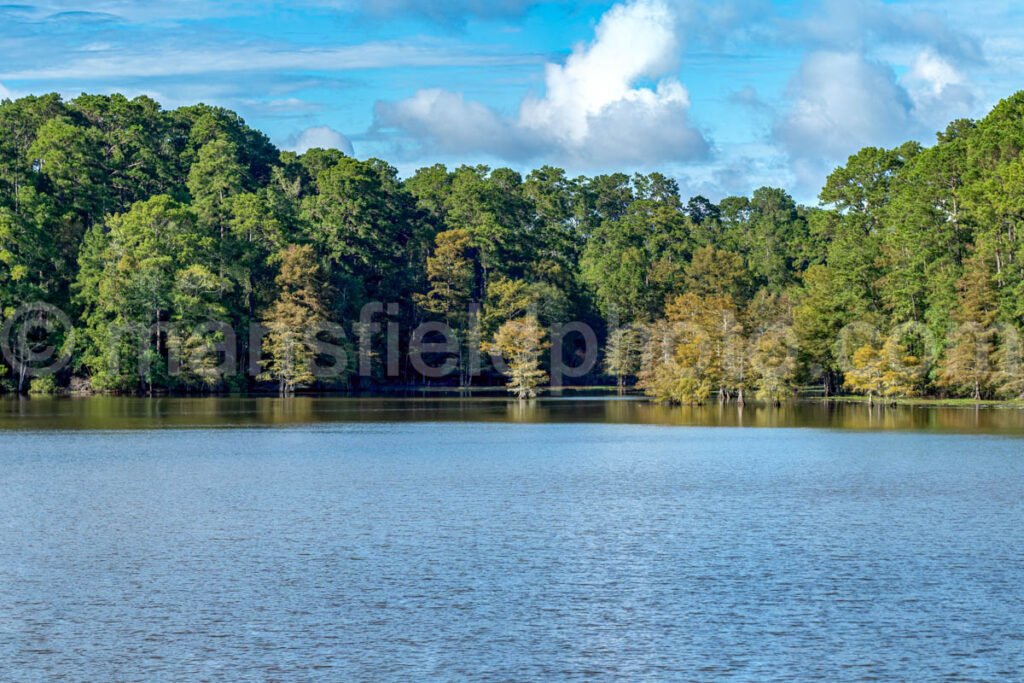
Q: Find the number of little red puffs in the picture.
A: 0